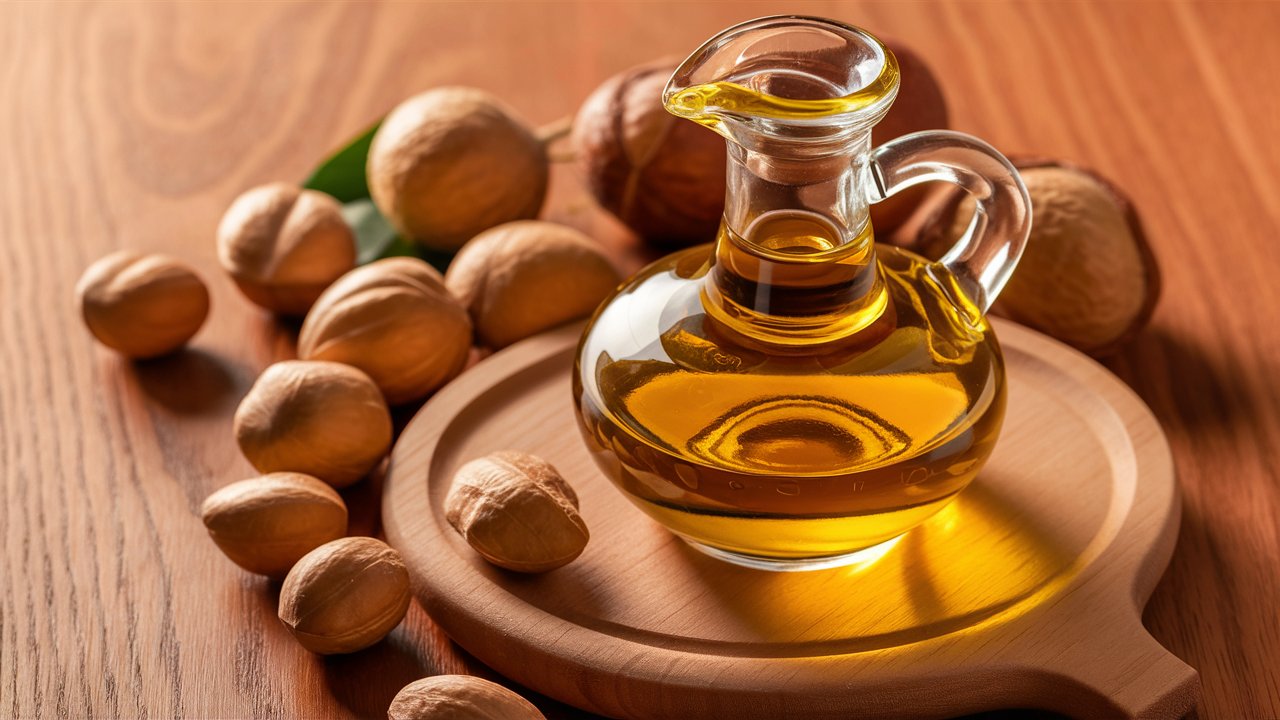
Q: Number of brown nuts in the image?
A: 13